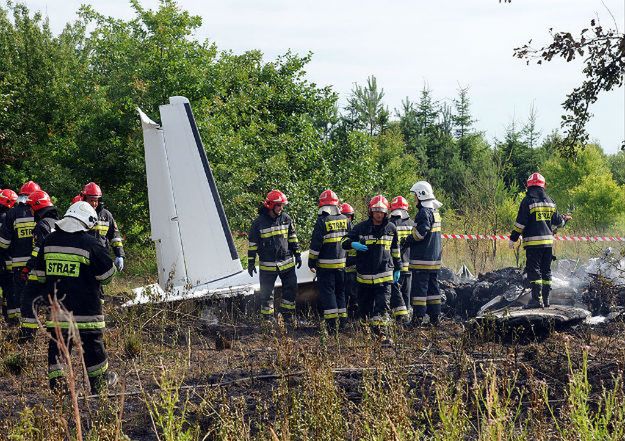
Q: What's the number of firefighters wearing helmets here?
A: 13